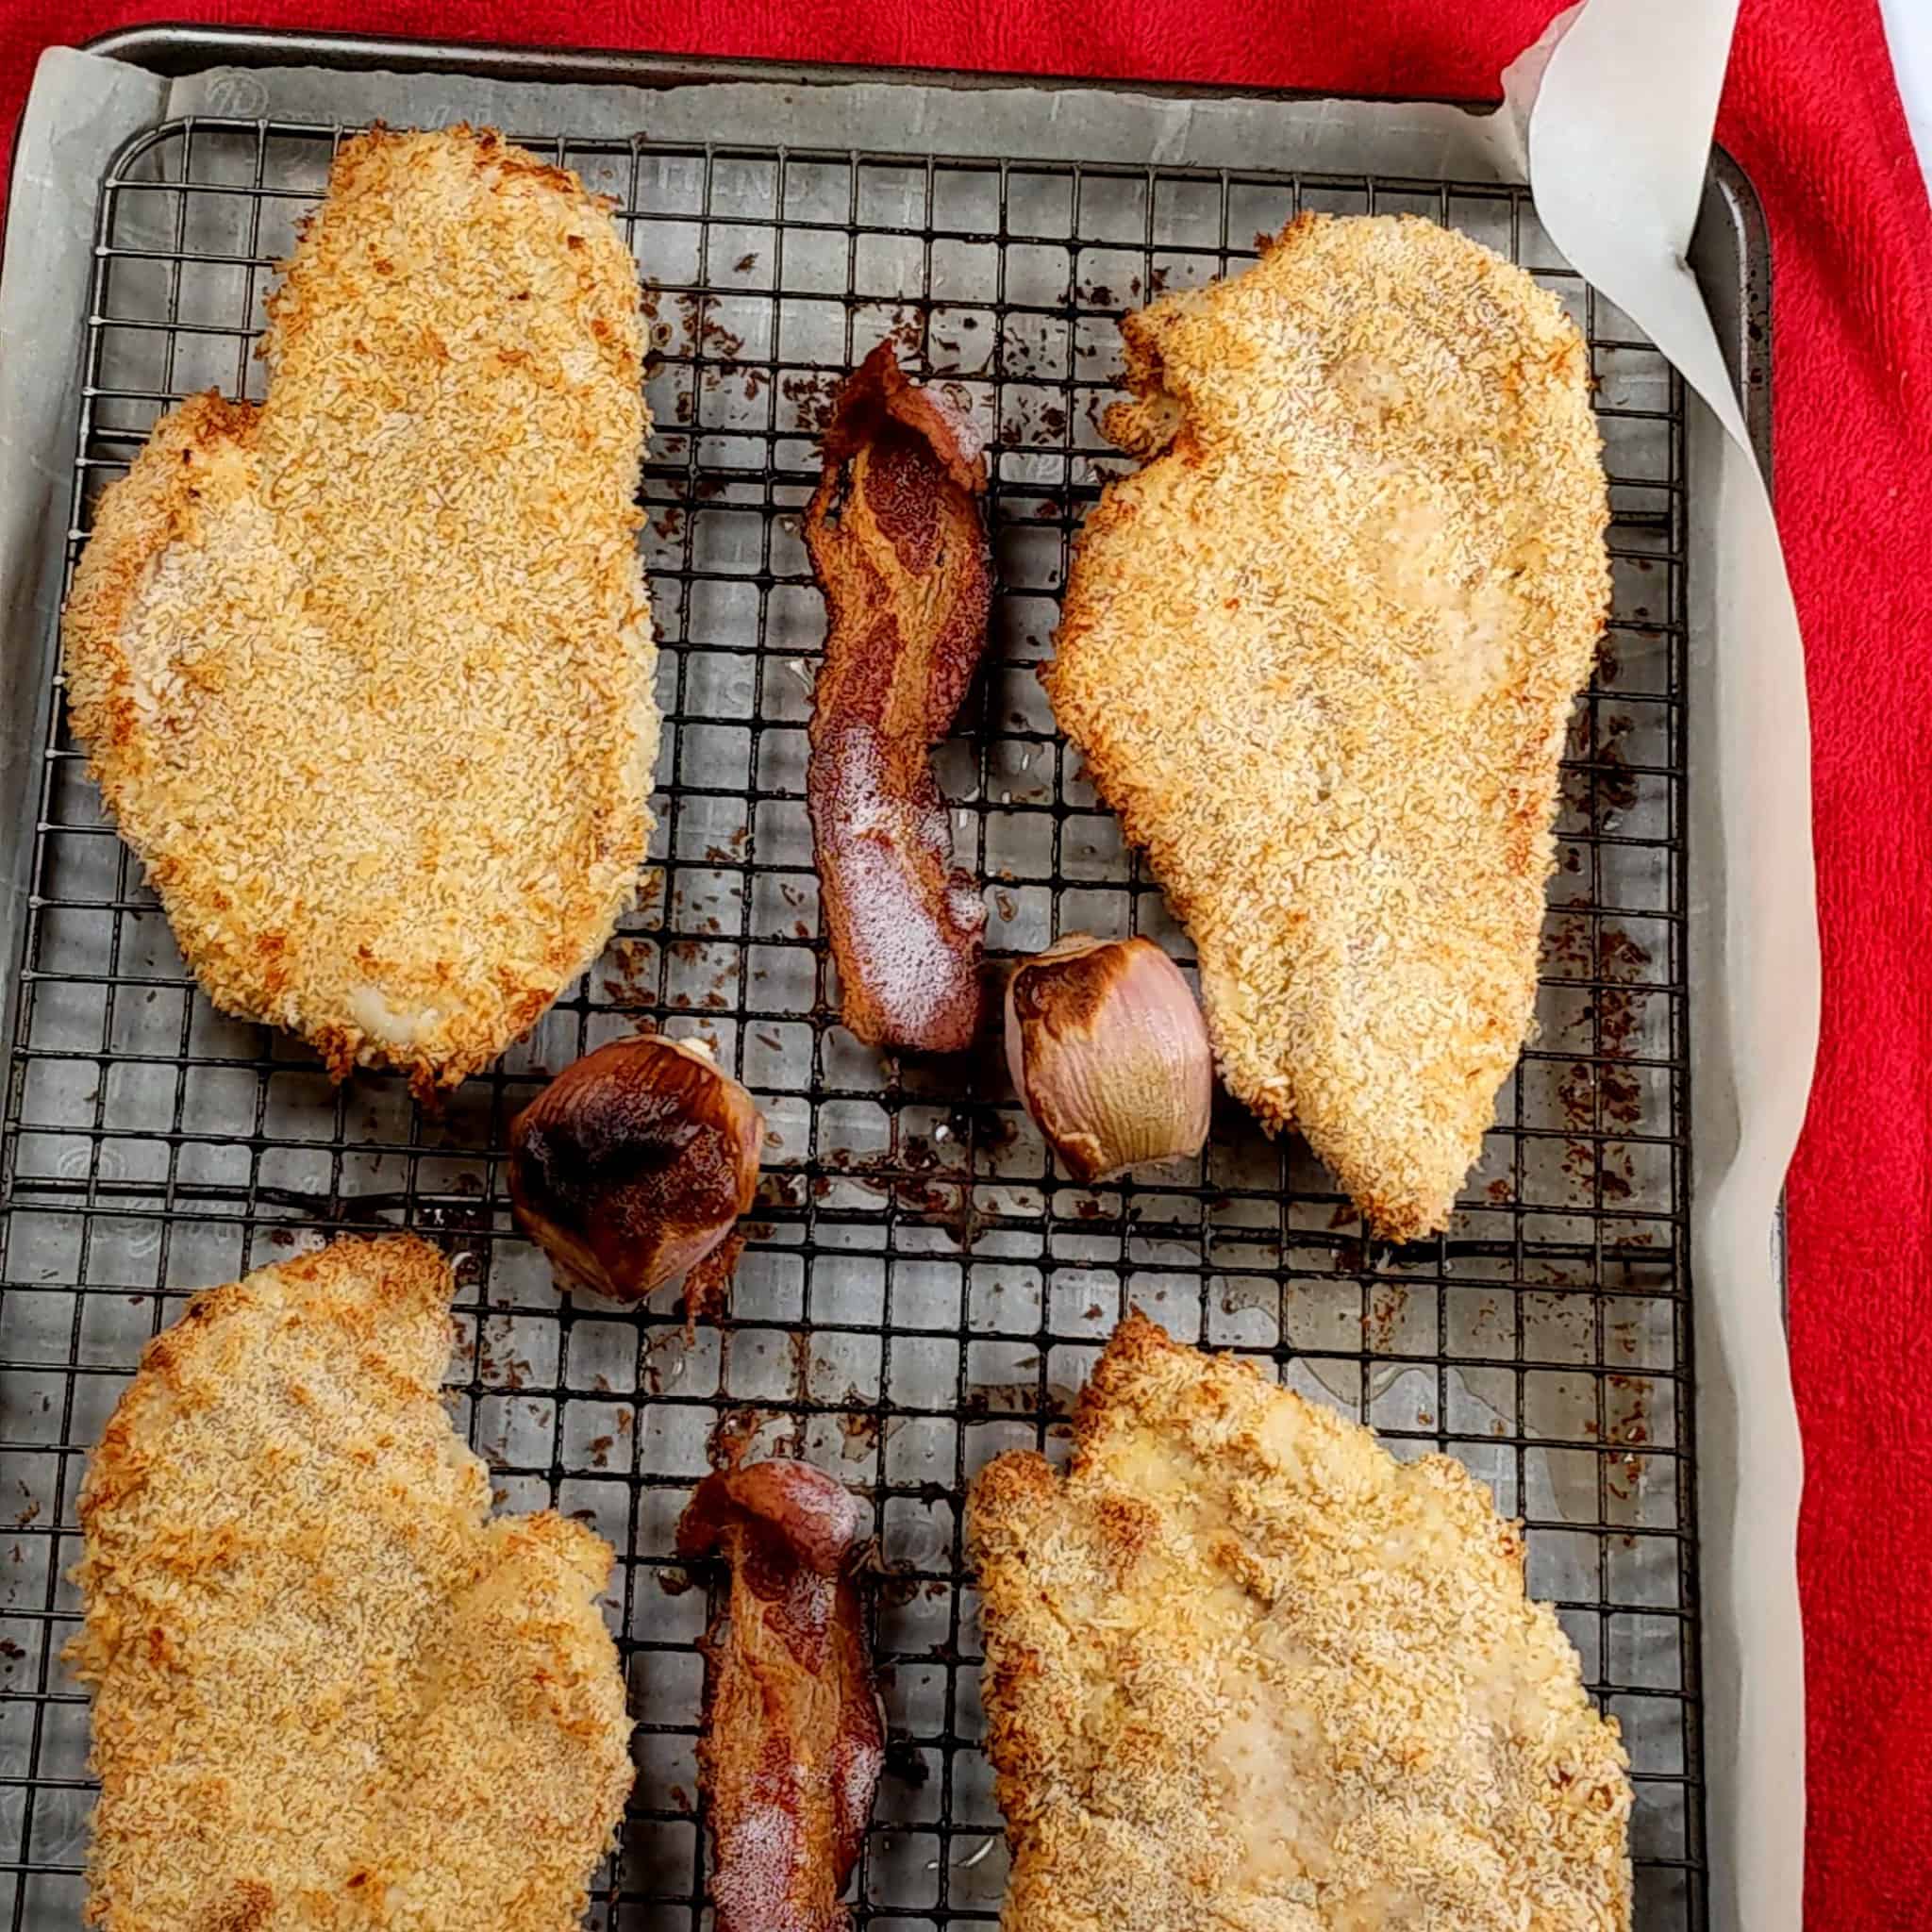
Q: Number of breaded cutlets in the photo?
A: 4